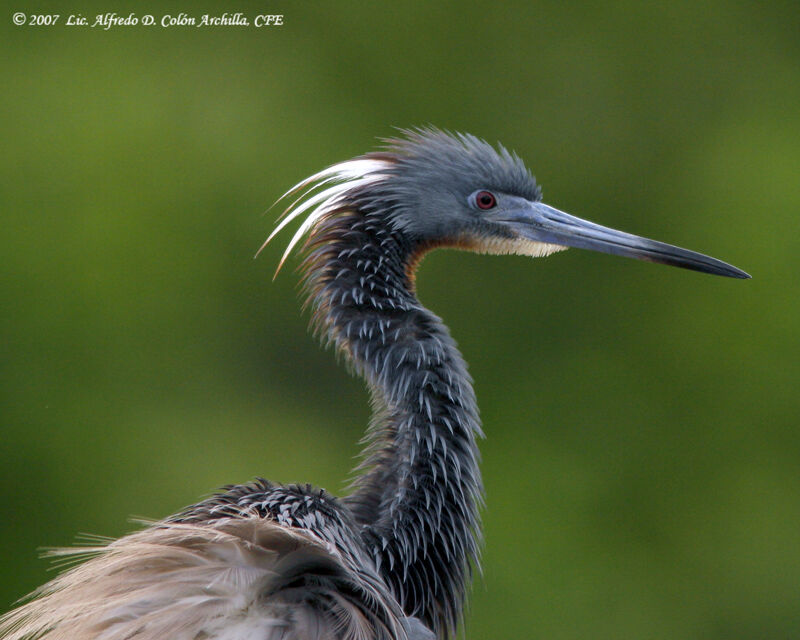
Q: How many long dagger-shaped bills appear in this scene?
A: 1